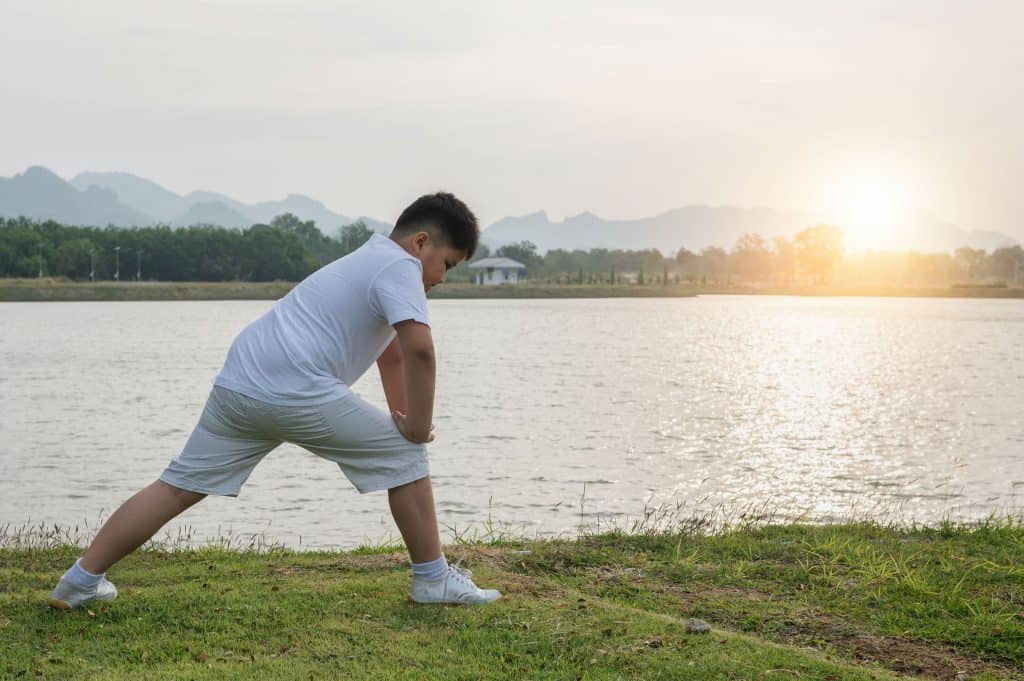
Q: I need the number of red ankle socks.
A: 0